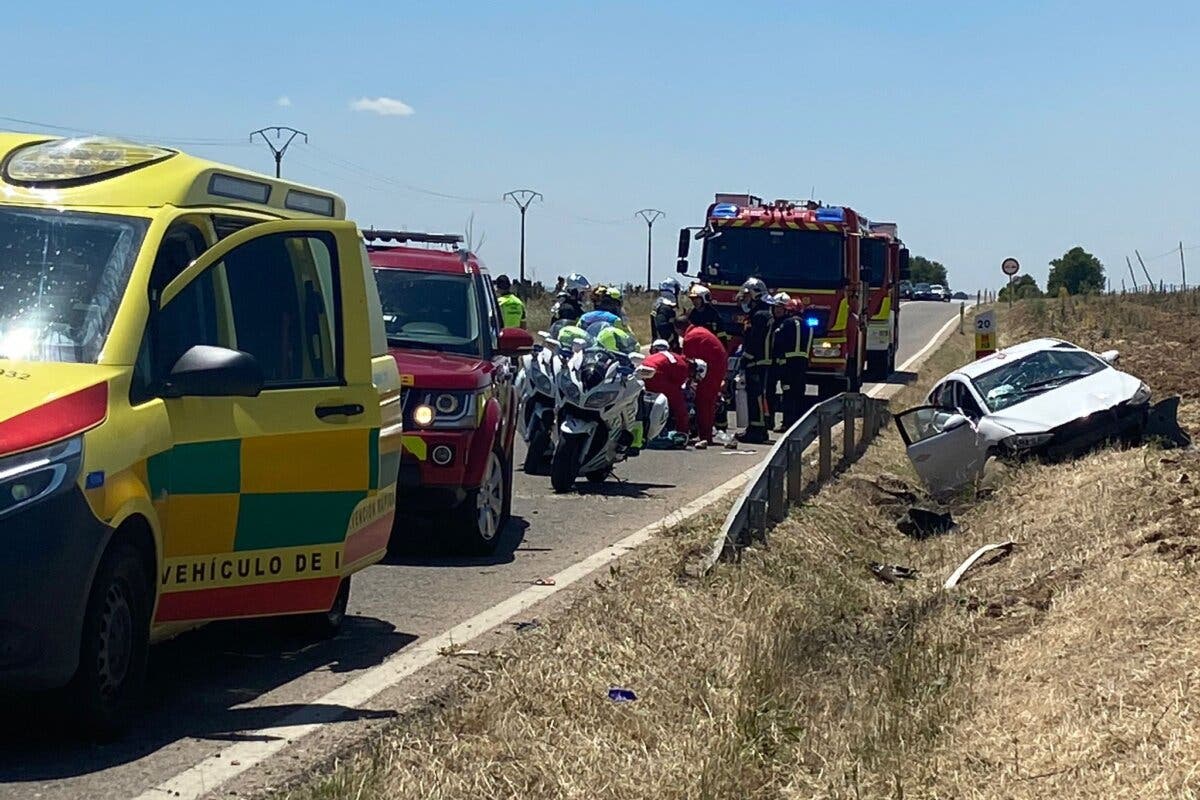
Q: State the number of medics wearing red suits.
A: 2